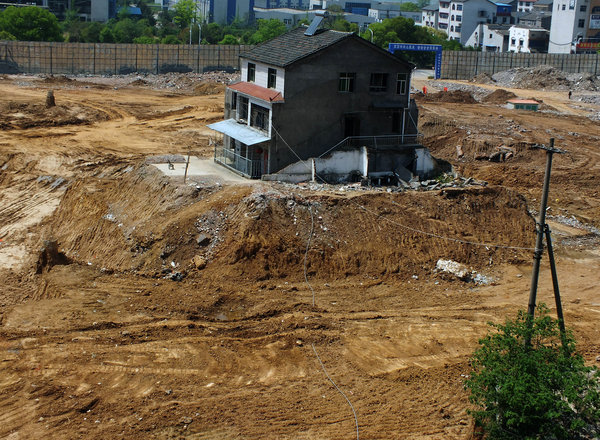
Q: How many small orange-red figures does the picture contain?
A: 2